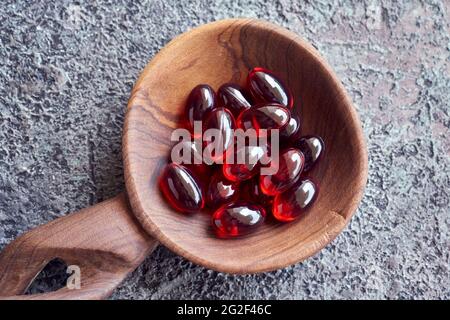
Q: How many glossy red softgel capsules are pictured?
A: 15